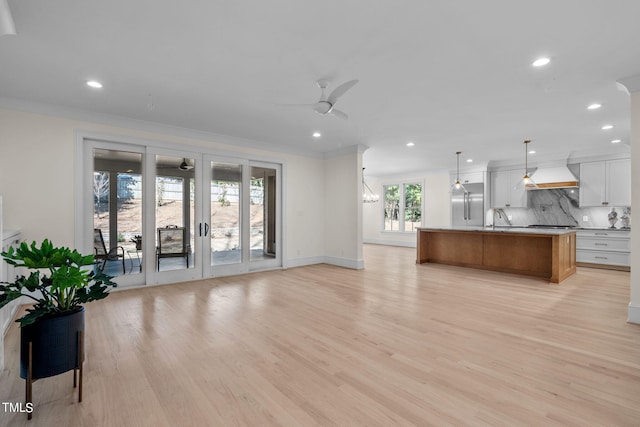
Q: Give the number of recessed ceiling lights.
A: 9